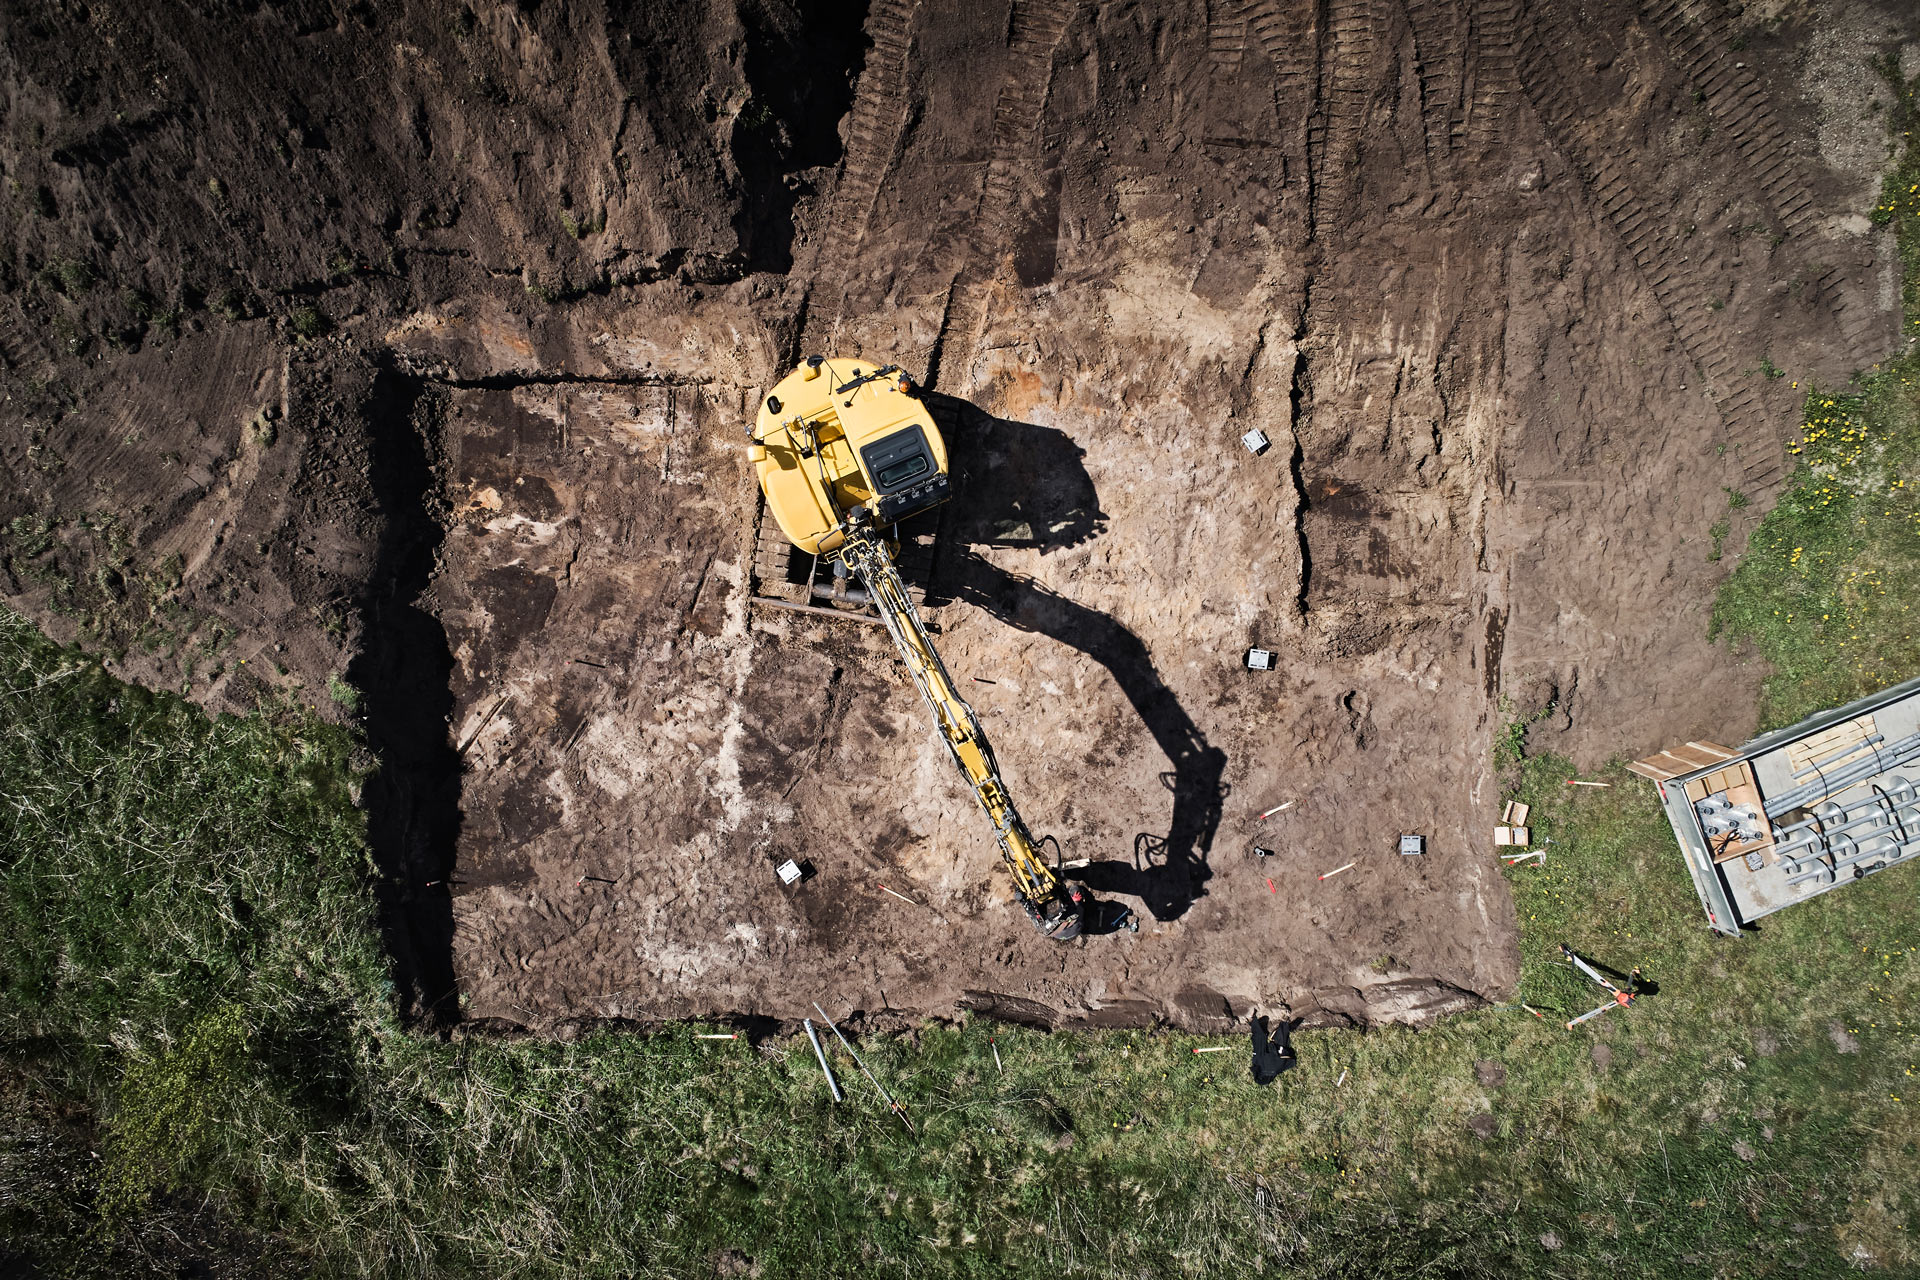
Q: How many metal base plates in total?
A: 4